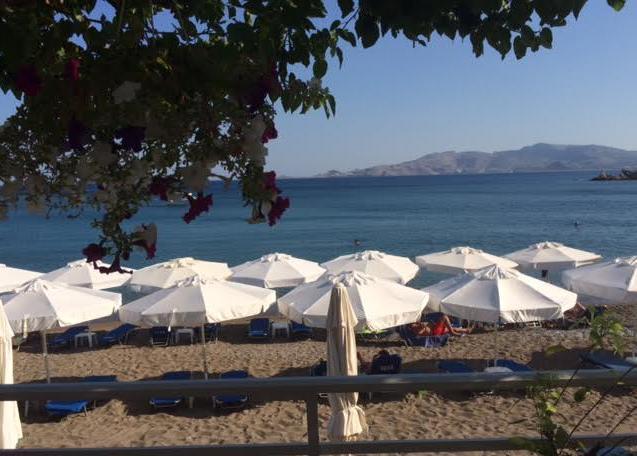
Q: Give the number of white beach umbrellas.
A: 12